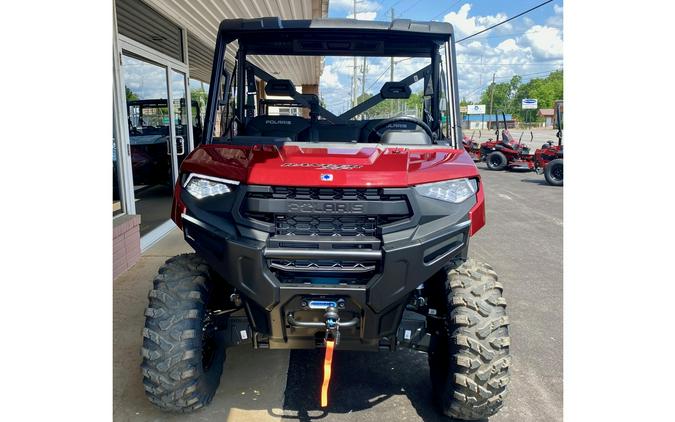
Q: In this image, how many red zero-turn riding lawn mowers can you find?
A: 3